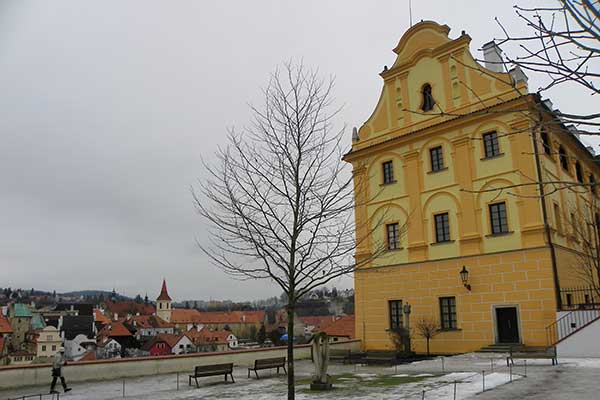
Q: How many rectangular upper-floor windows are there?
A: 6